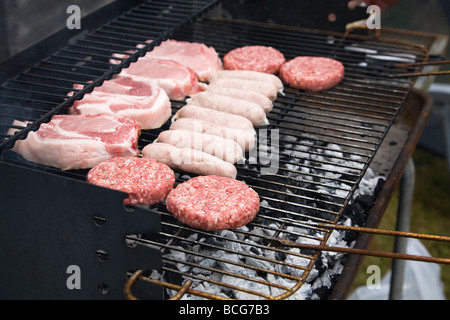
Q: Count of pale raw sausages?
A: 8